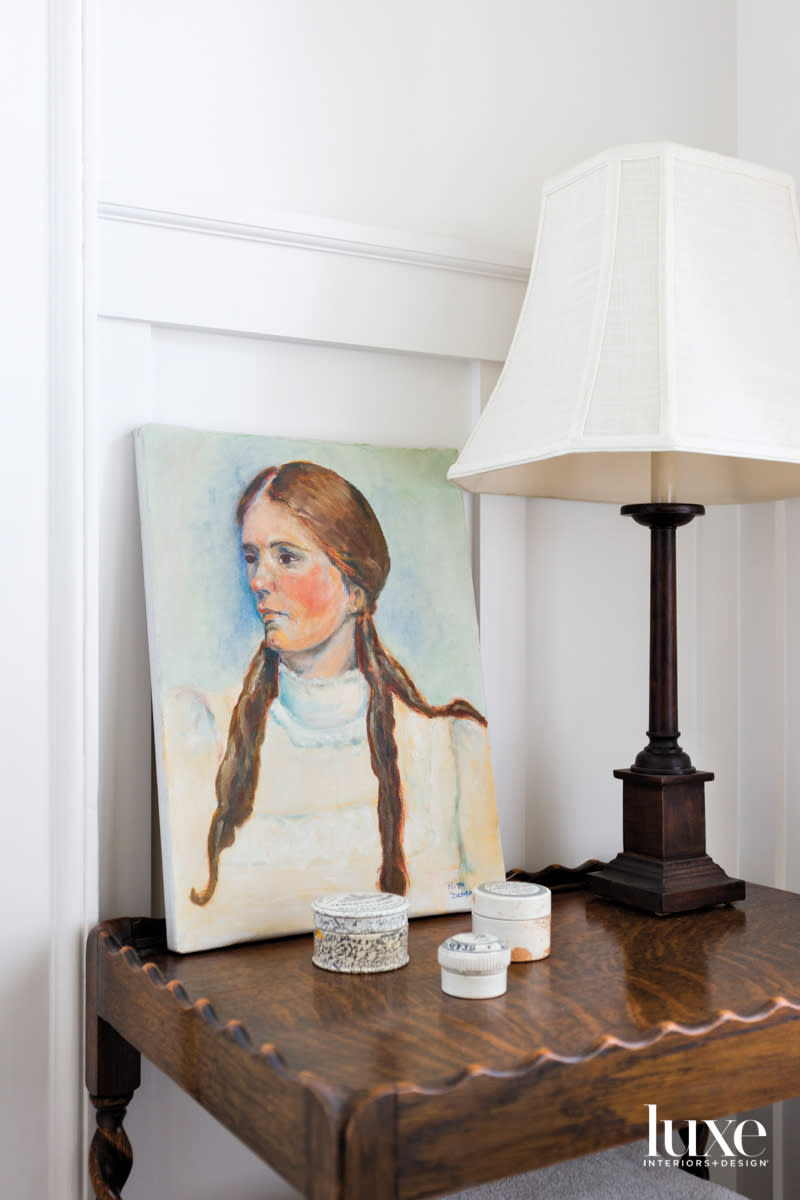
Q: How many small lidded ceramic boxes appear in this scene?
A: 3